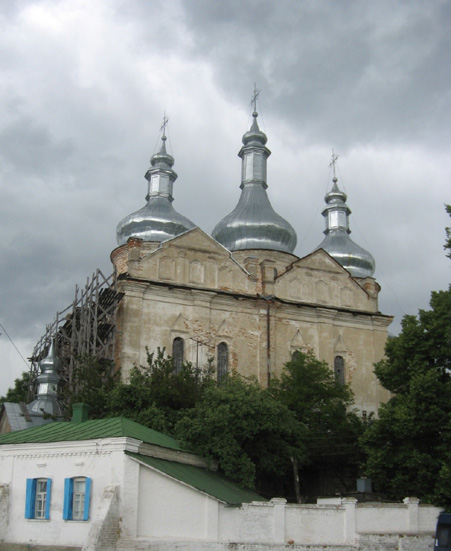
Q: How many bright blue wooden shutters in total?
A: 4